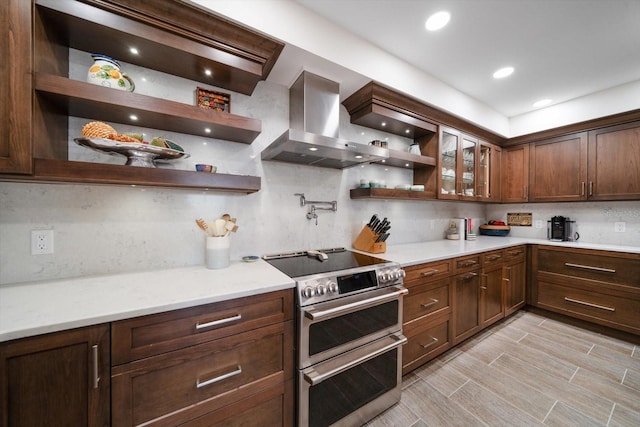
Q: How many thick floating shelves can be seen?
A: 4